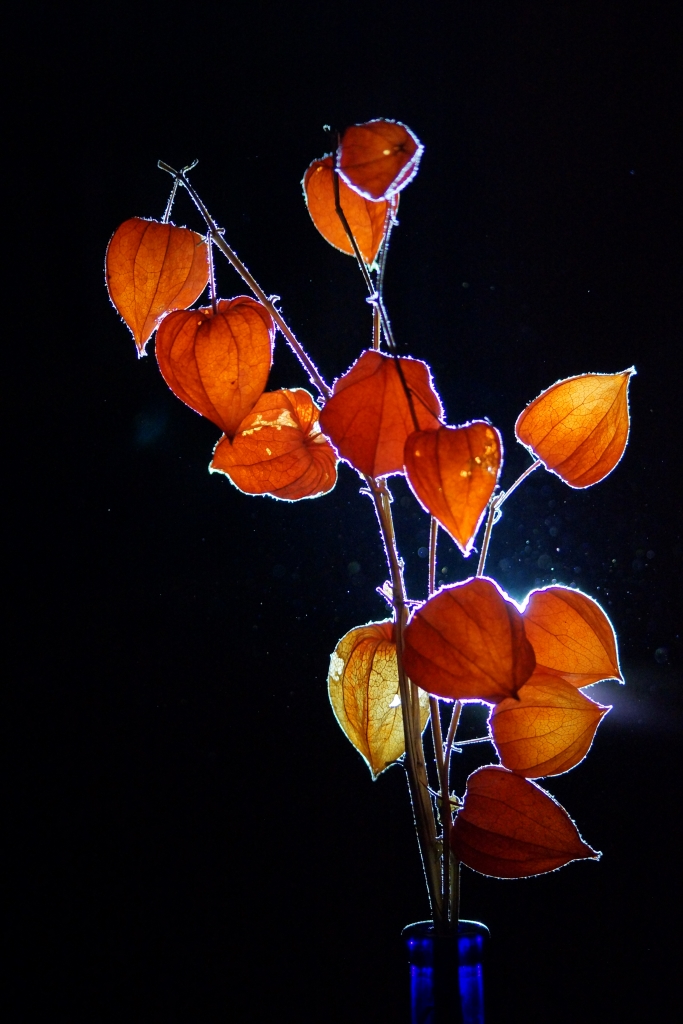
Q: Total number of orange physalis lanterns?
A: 13